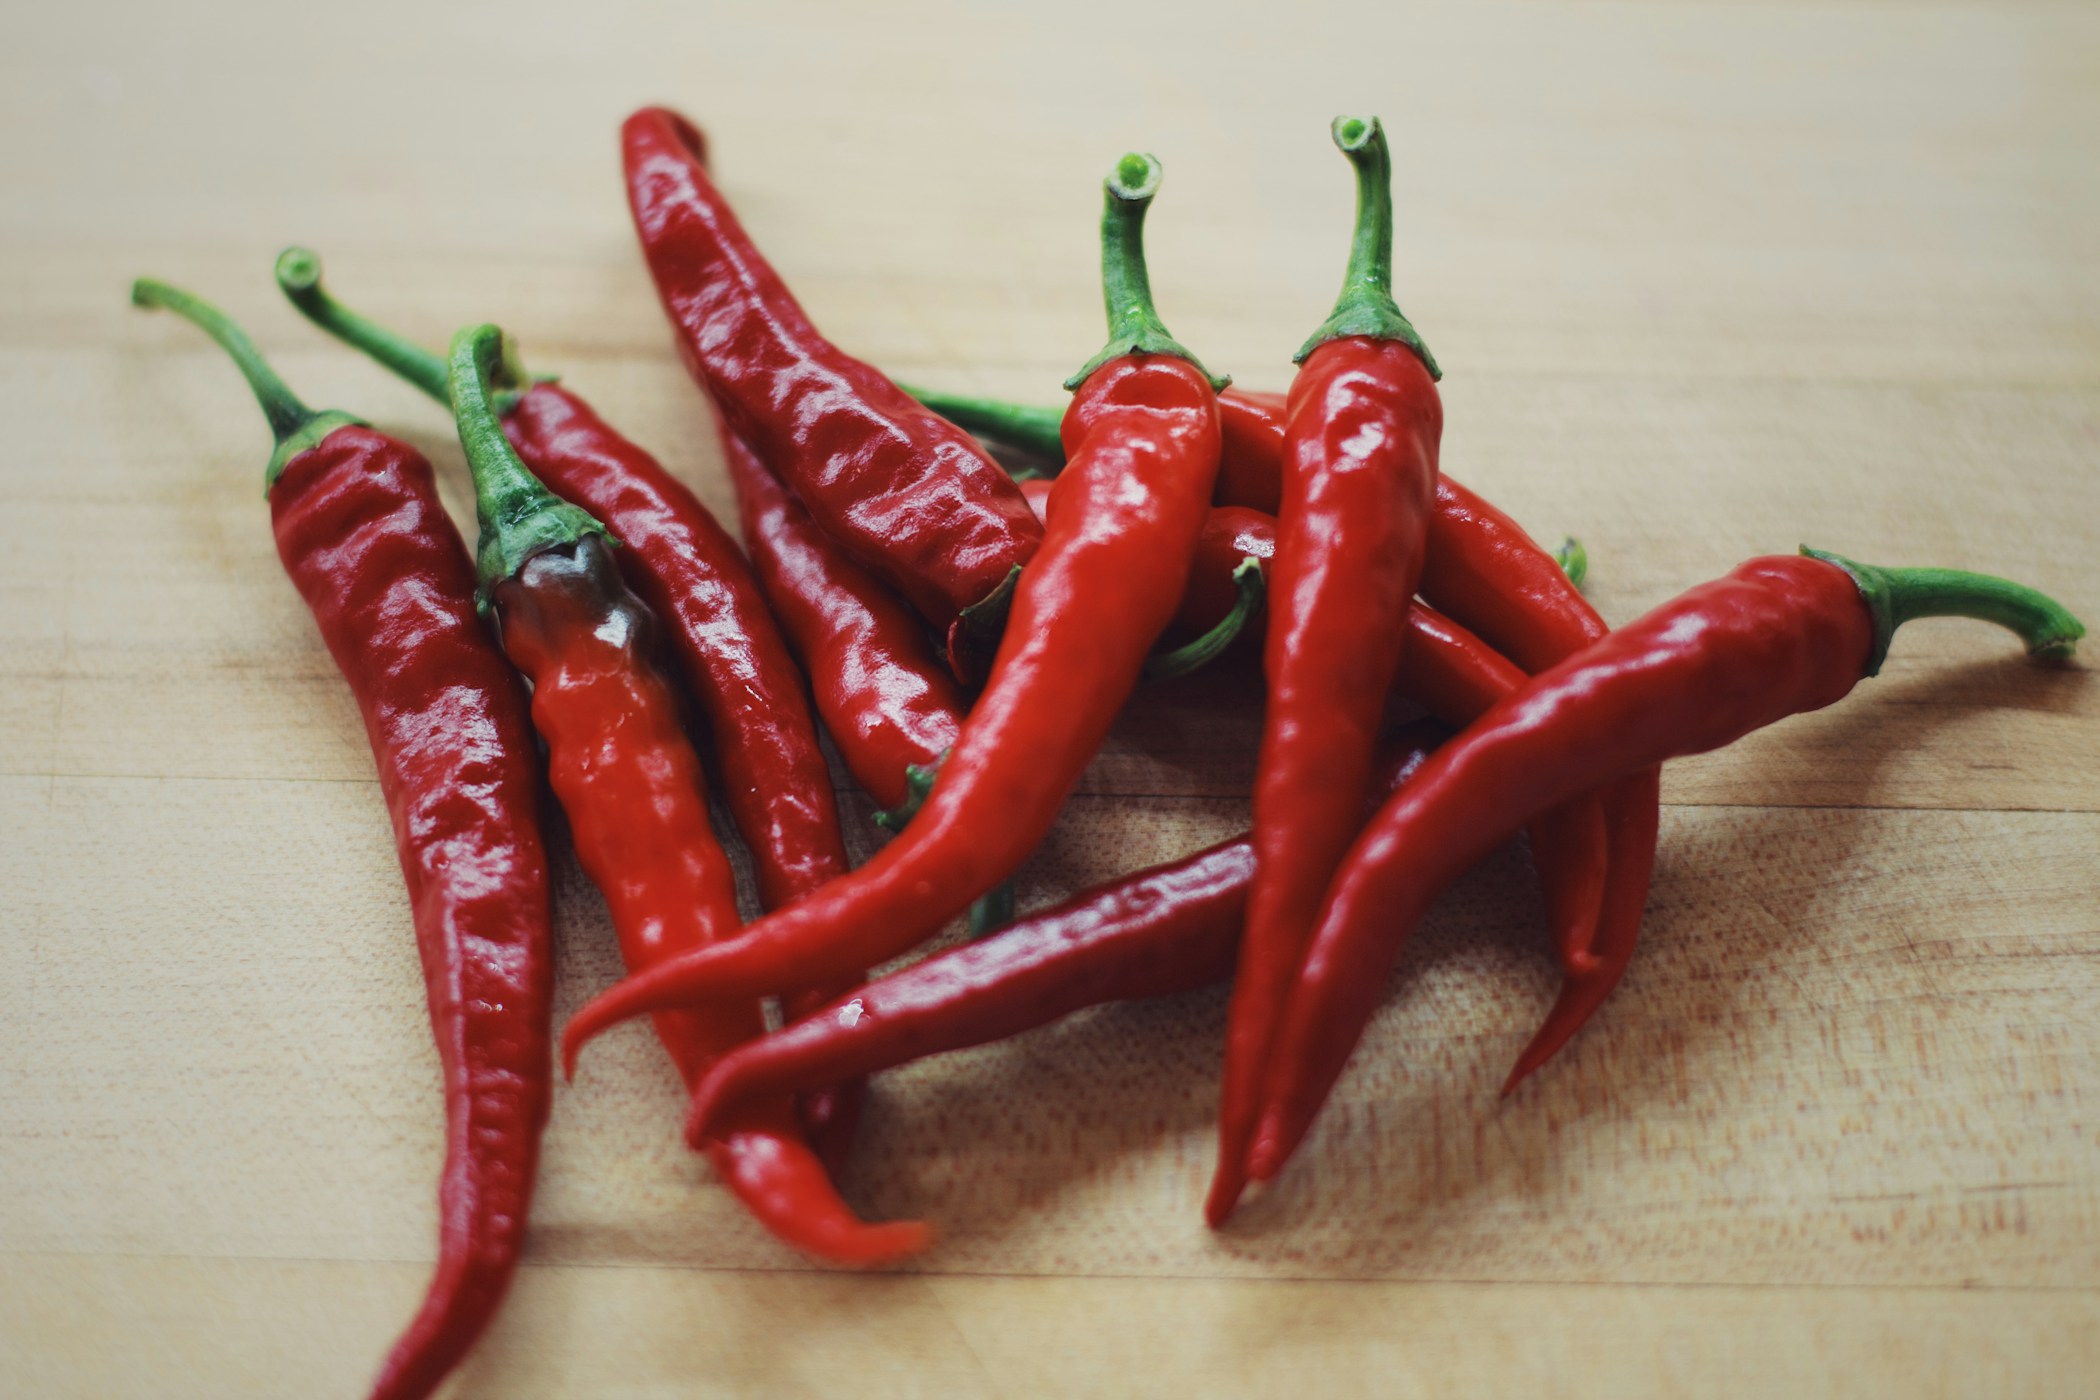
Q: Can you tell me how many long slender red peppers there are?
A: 11